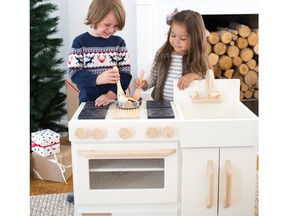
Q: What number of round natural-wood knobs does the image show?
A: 5